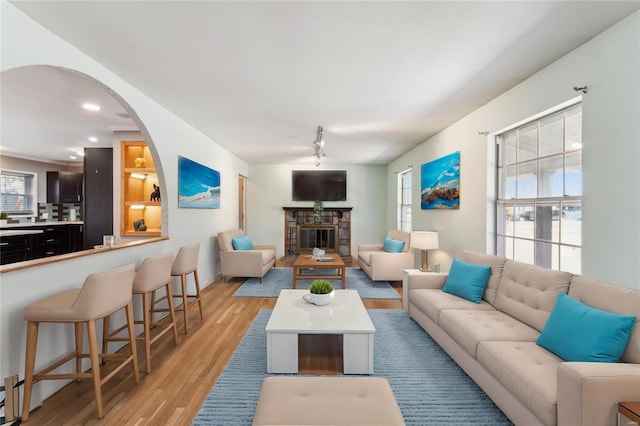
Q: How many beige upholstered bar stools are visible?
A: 3